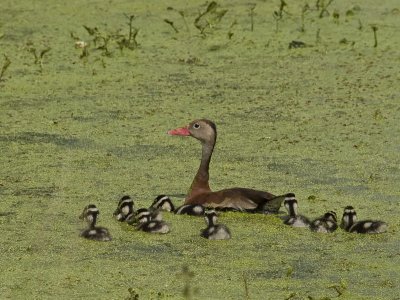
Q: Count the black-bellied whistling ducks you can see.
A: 10